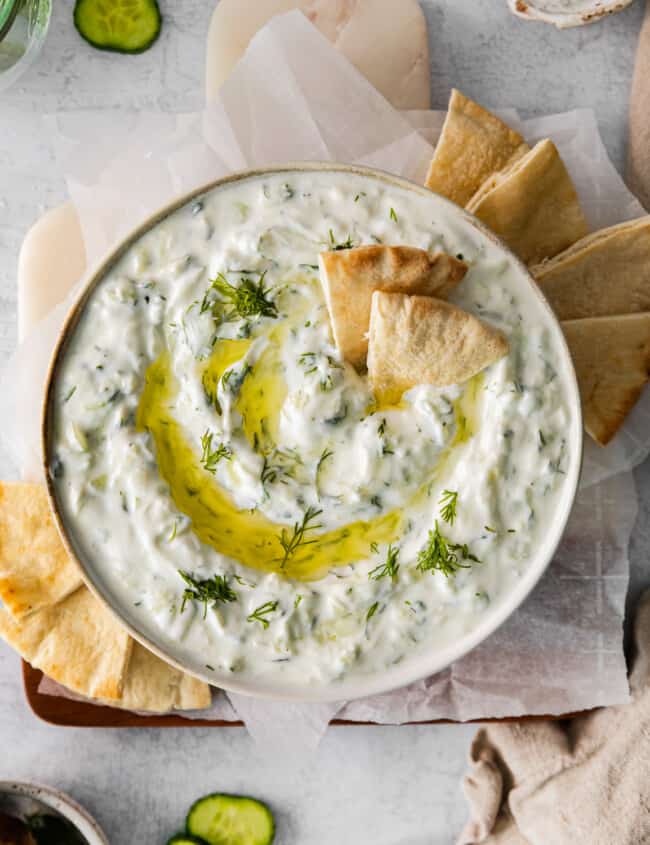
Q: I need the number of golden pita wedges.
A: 9